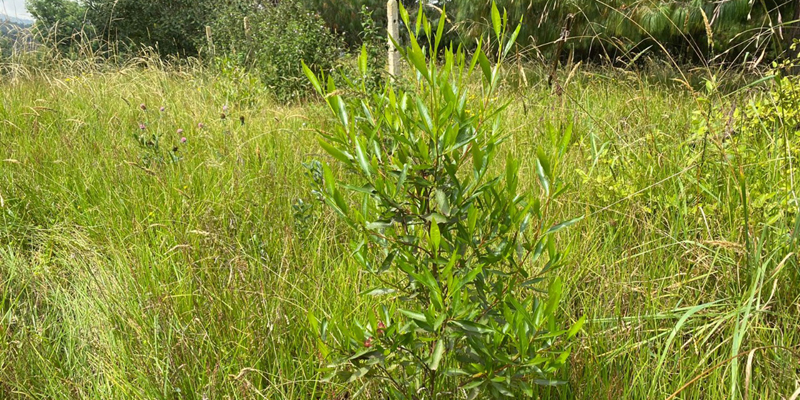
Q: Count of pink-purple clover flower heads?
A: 7